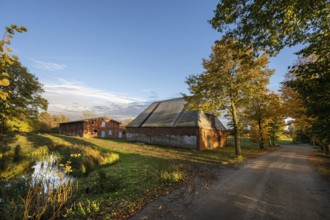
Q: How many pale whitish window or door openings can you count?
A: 4